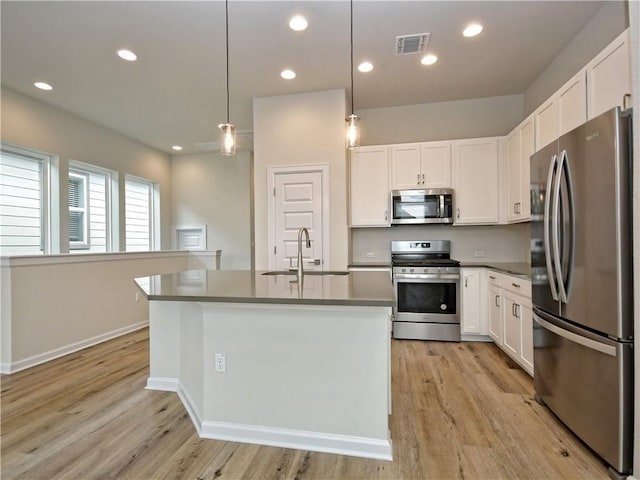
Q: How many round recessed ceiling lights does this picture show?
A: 8